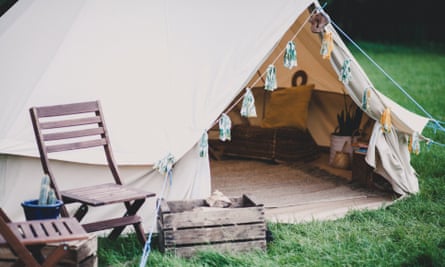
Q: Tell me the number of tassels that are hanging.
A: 11